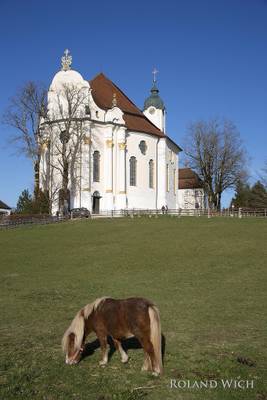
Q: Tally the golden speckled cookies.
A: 0